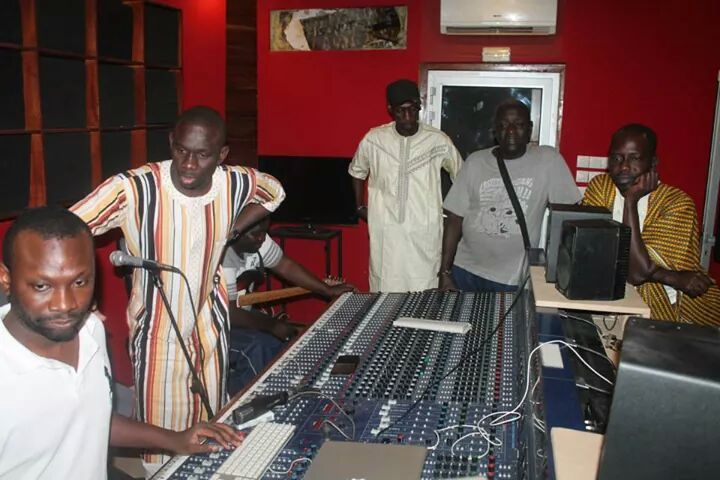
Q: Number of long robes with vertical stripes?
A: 1